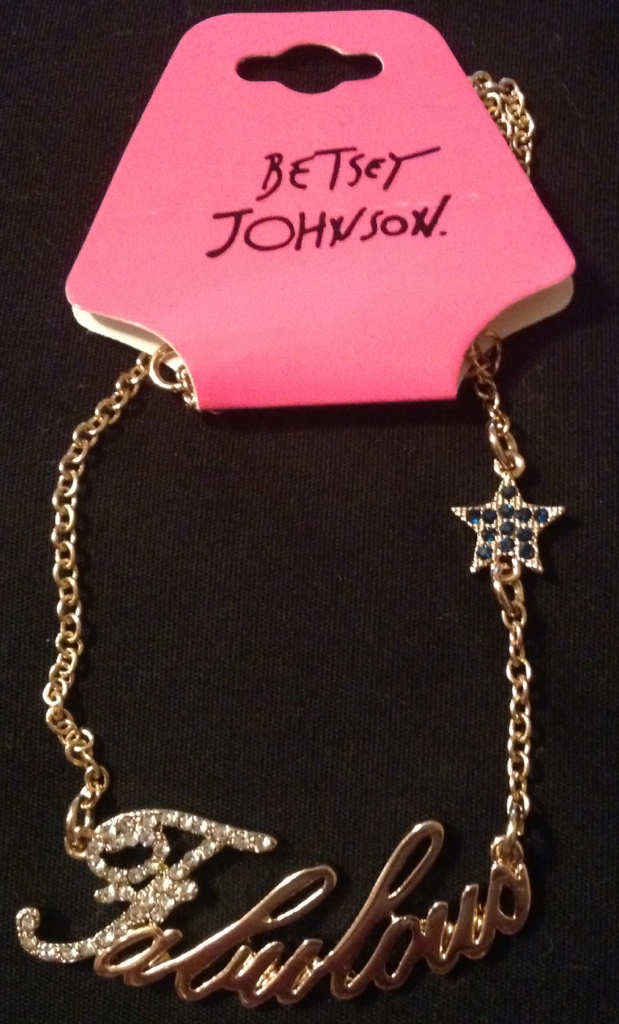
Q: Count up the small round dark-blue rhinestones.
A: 12